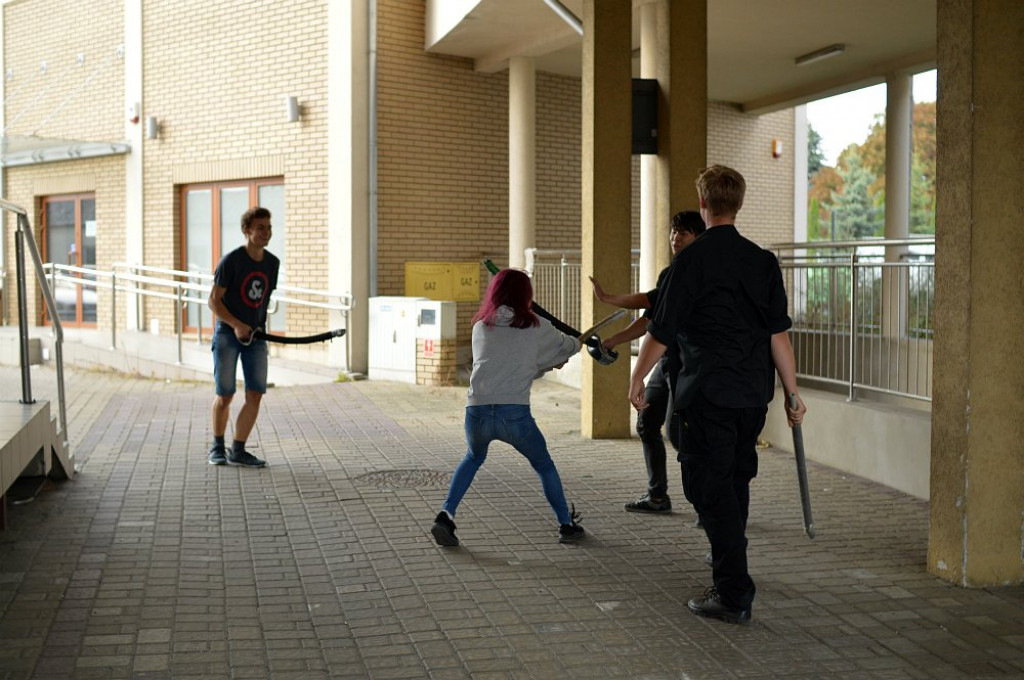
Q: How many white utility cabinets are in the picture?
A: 2